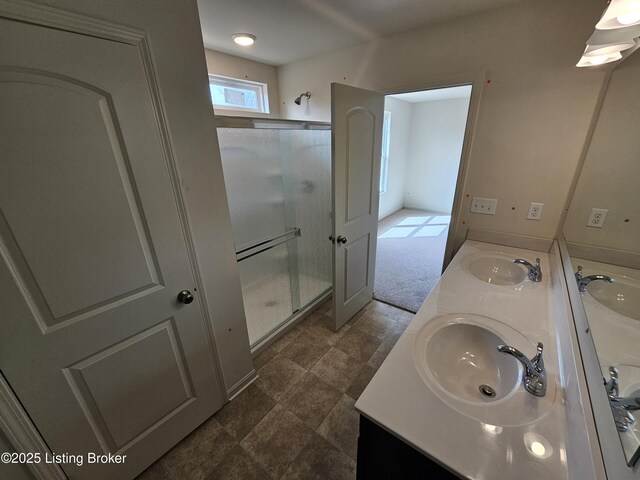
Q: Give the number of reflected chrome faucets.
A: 2